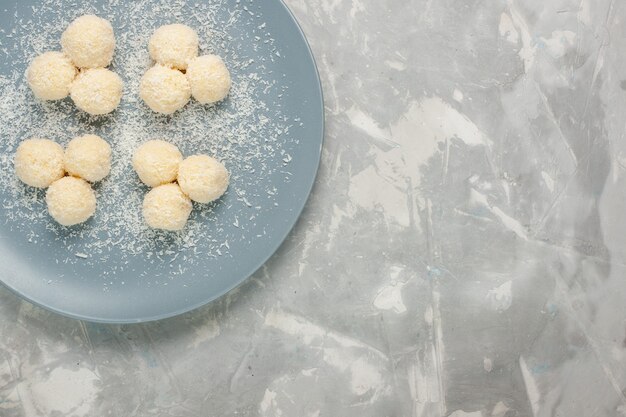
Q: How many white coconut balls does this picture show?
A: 12